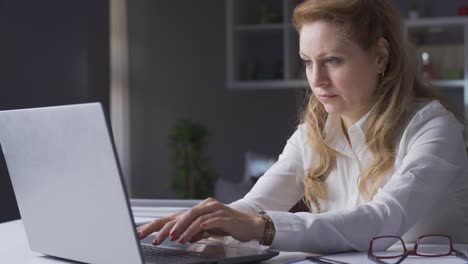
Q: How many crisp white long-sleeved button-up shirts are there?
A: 1